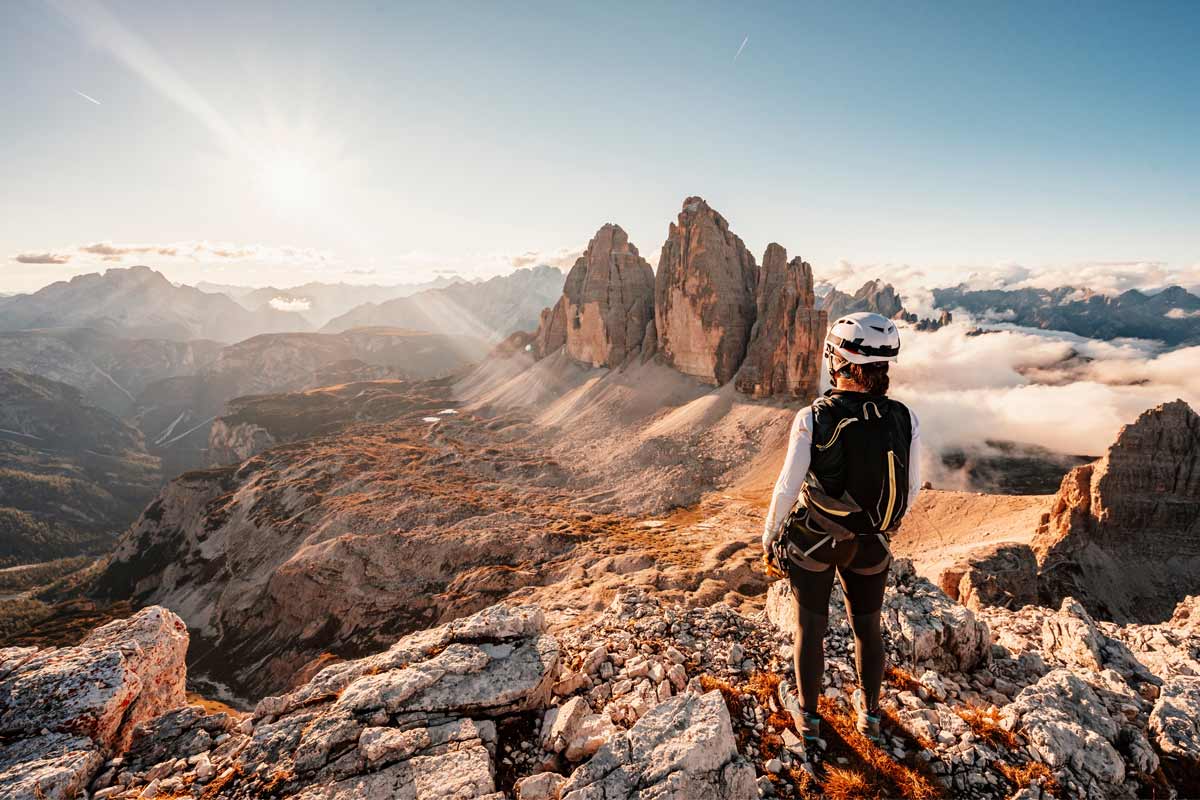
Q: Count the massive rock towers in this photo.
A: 3